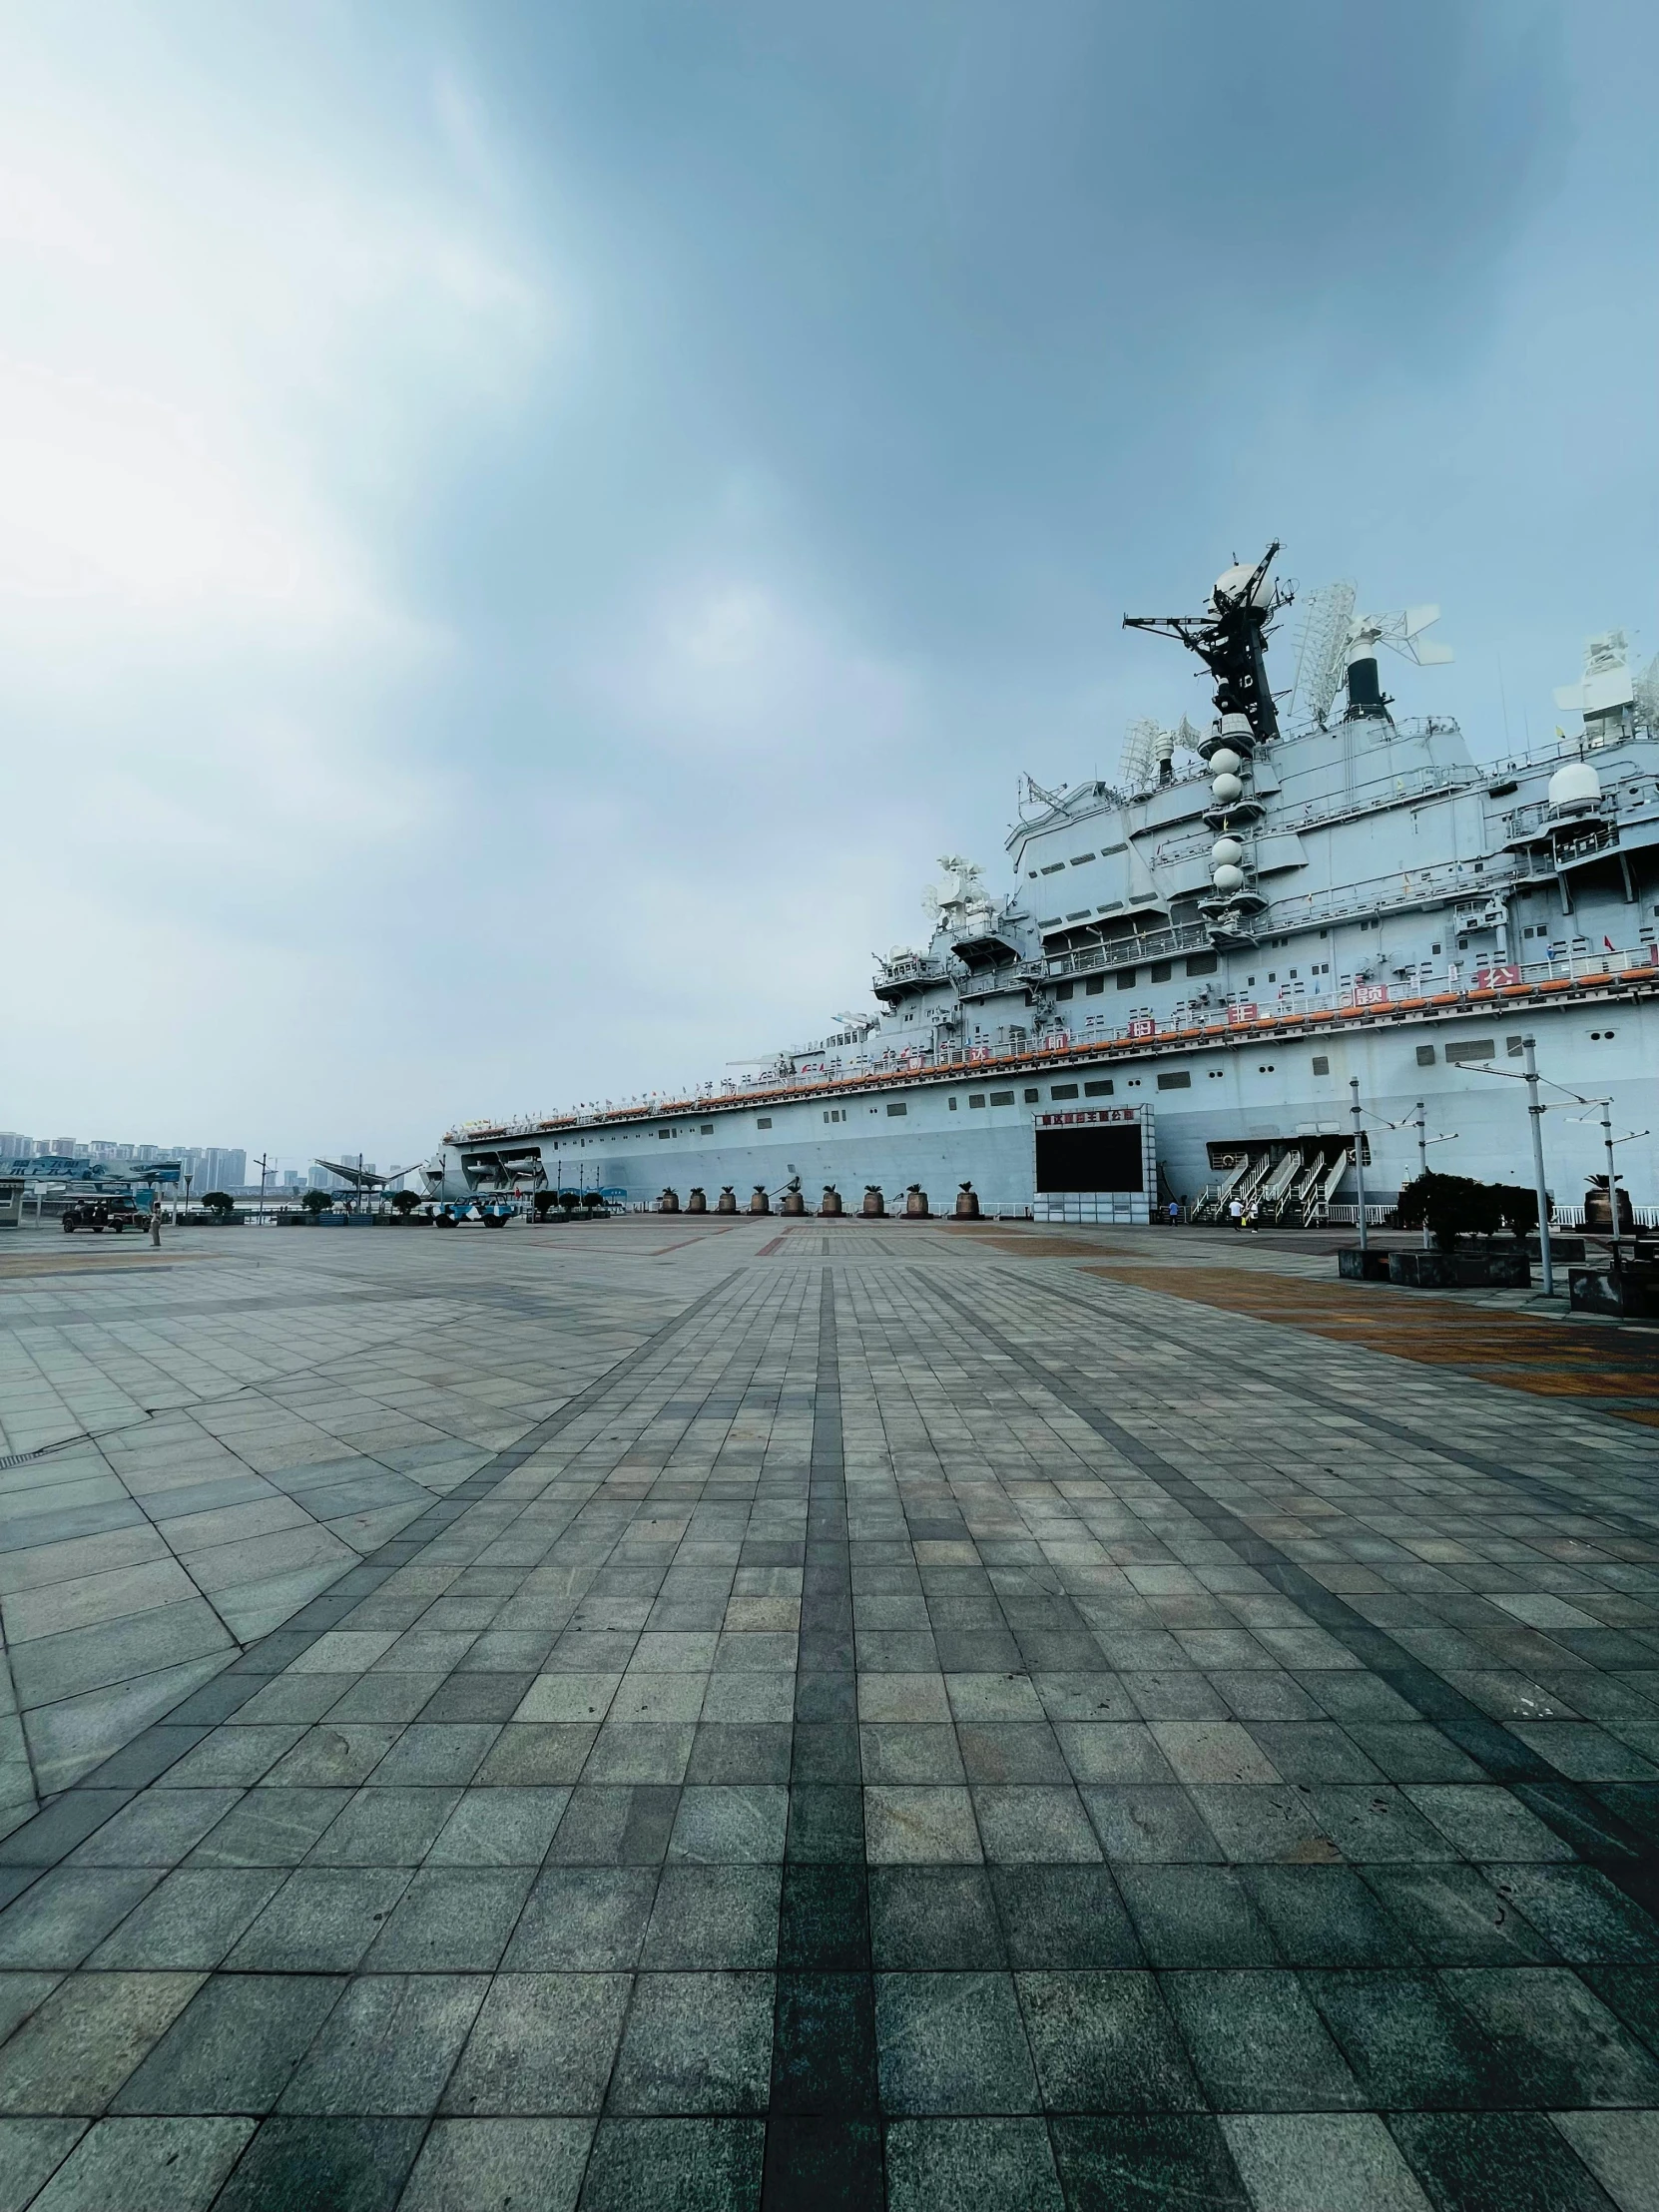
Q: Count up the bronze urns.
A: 10